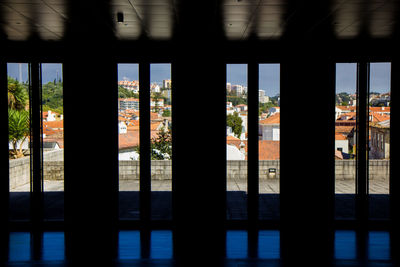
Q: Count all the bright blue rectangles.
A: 8